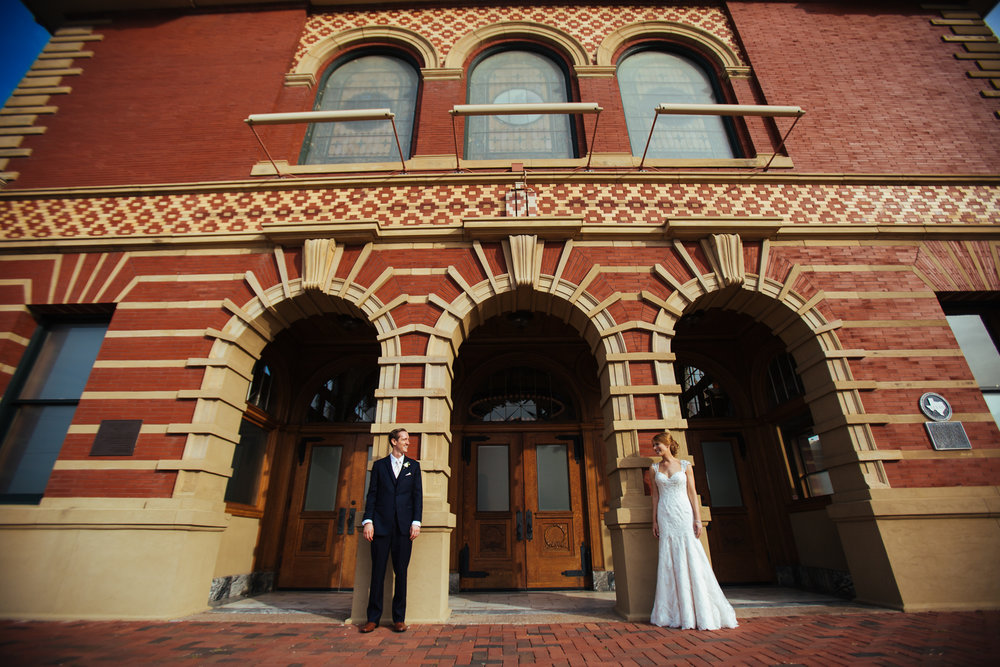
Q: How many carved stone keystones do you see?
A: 3